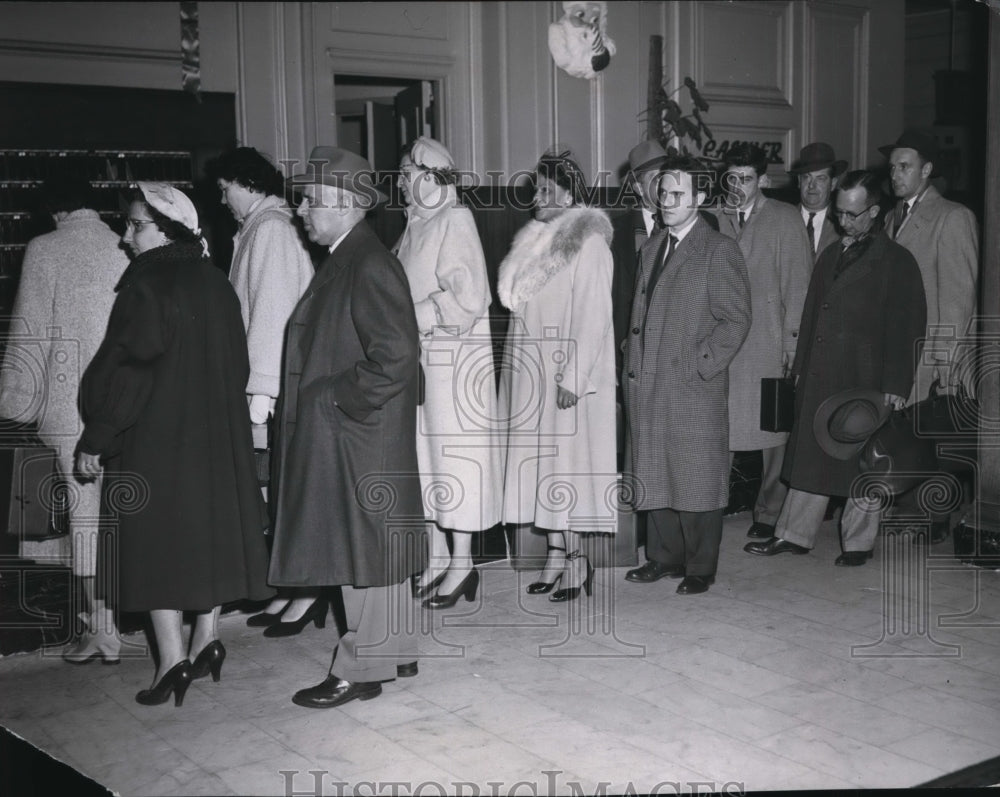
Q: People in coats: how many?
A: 12